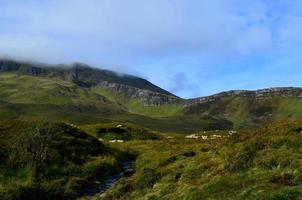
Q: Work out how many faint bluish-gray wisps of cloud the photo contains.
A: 1